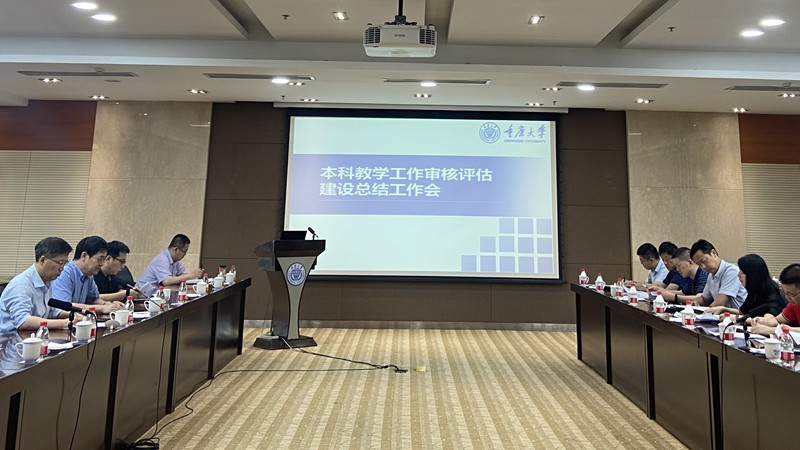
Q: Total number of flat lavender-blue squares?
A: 12